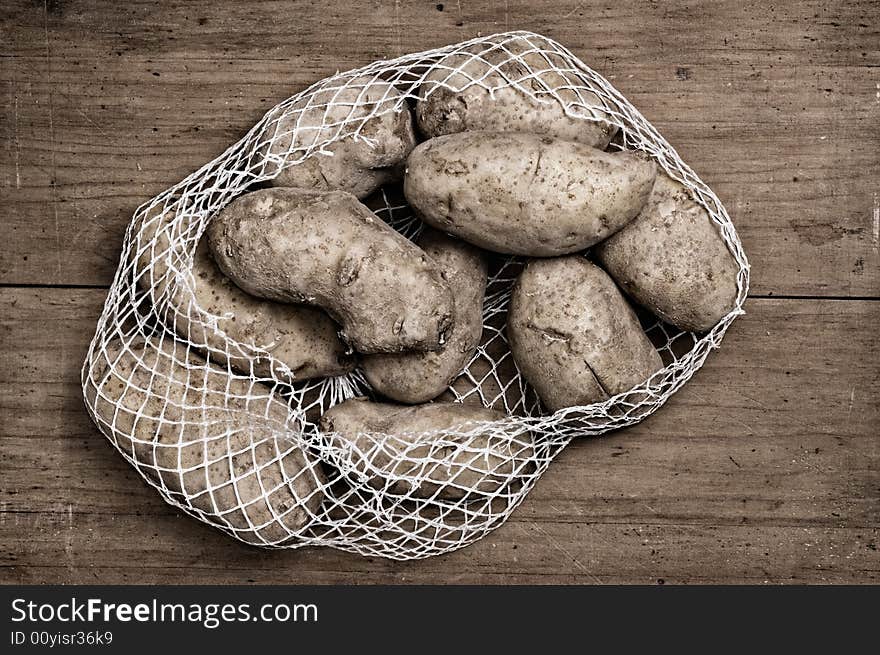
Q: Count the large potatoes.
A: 10